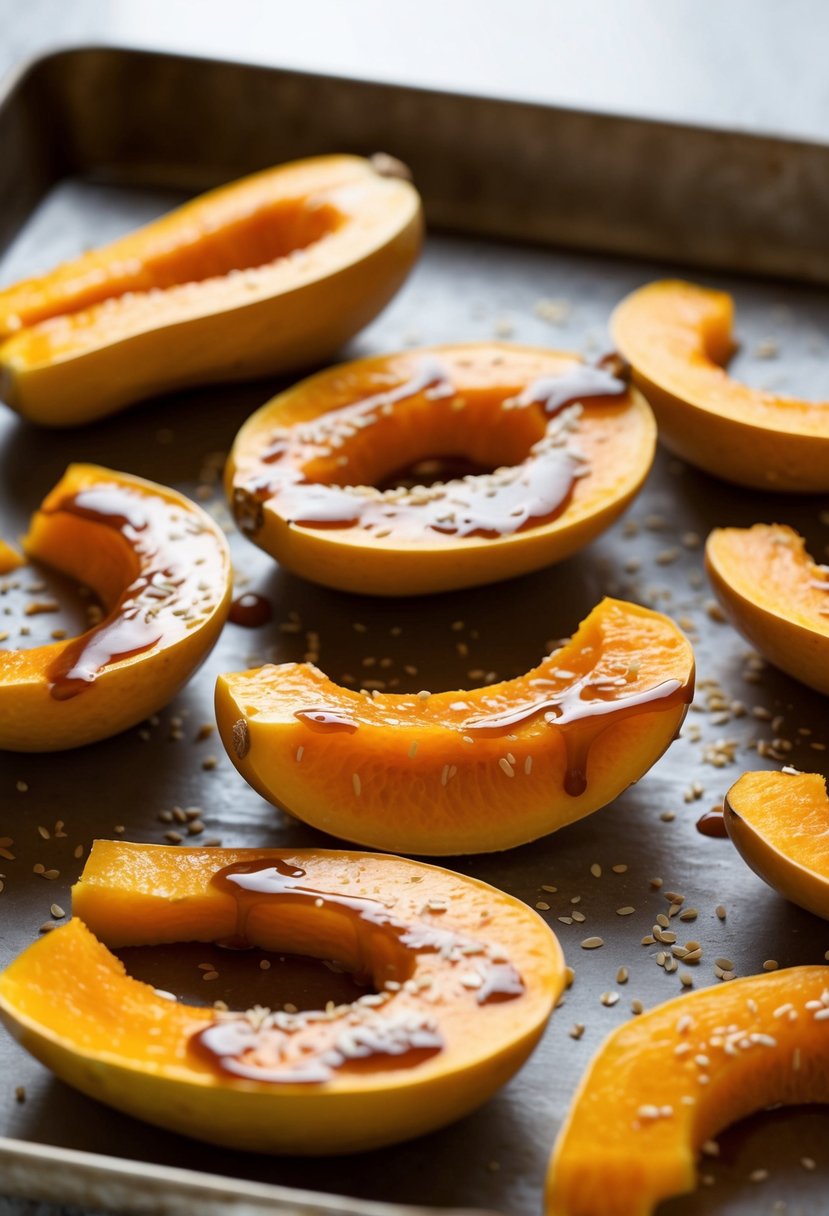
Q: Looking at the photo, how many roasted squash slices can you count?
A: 9